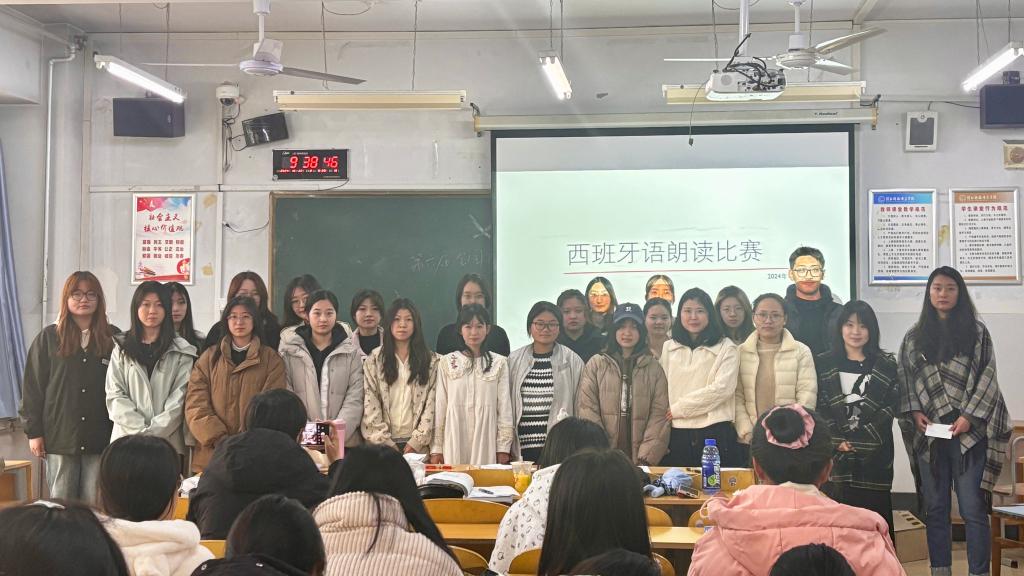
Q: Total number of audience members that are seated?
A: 10